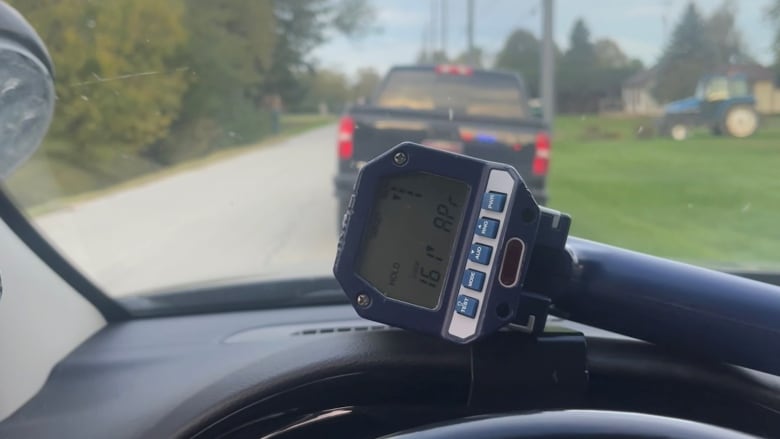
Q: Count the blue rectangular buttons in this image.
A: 5